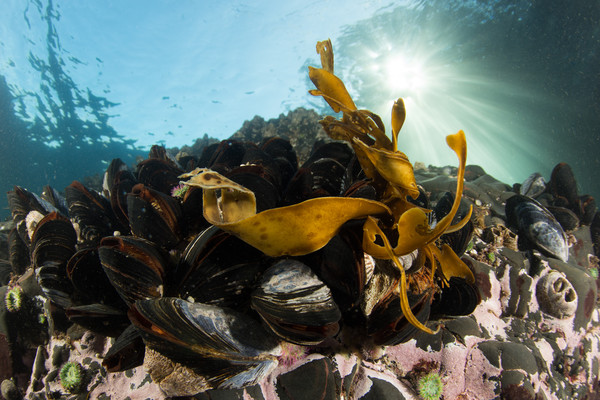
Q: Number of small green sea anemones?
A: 3